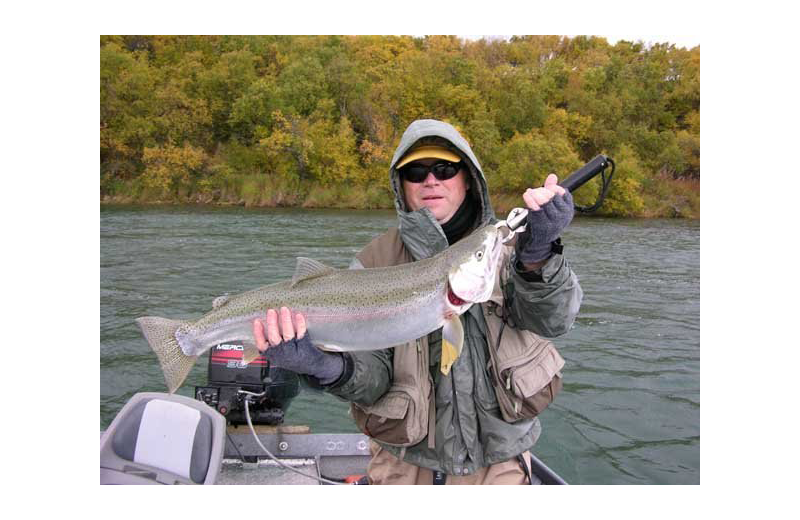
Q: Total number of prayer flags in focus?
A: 0